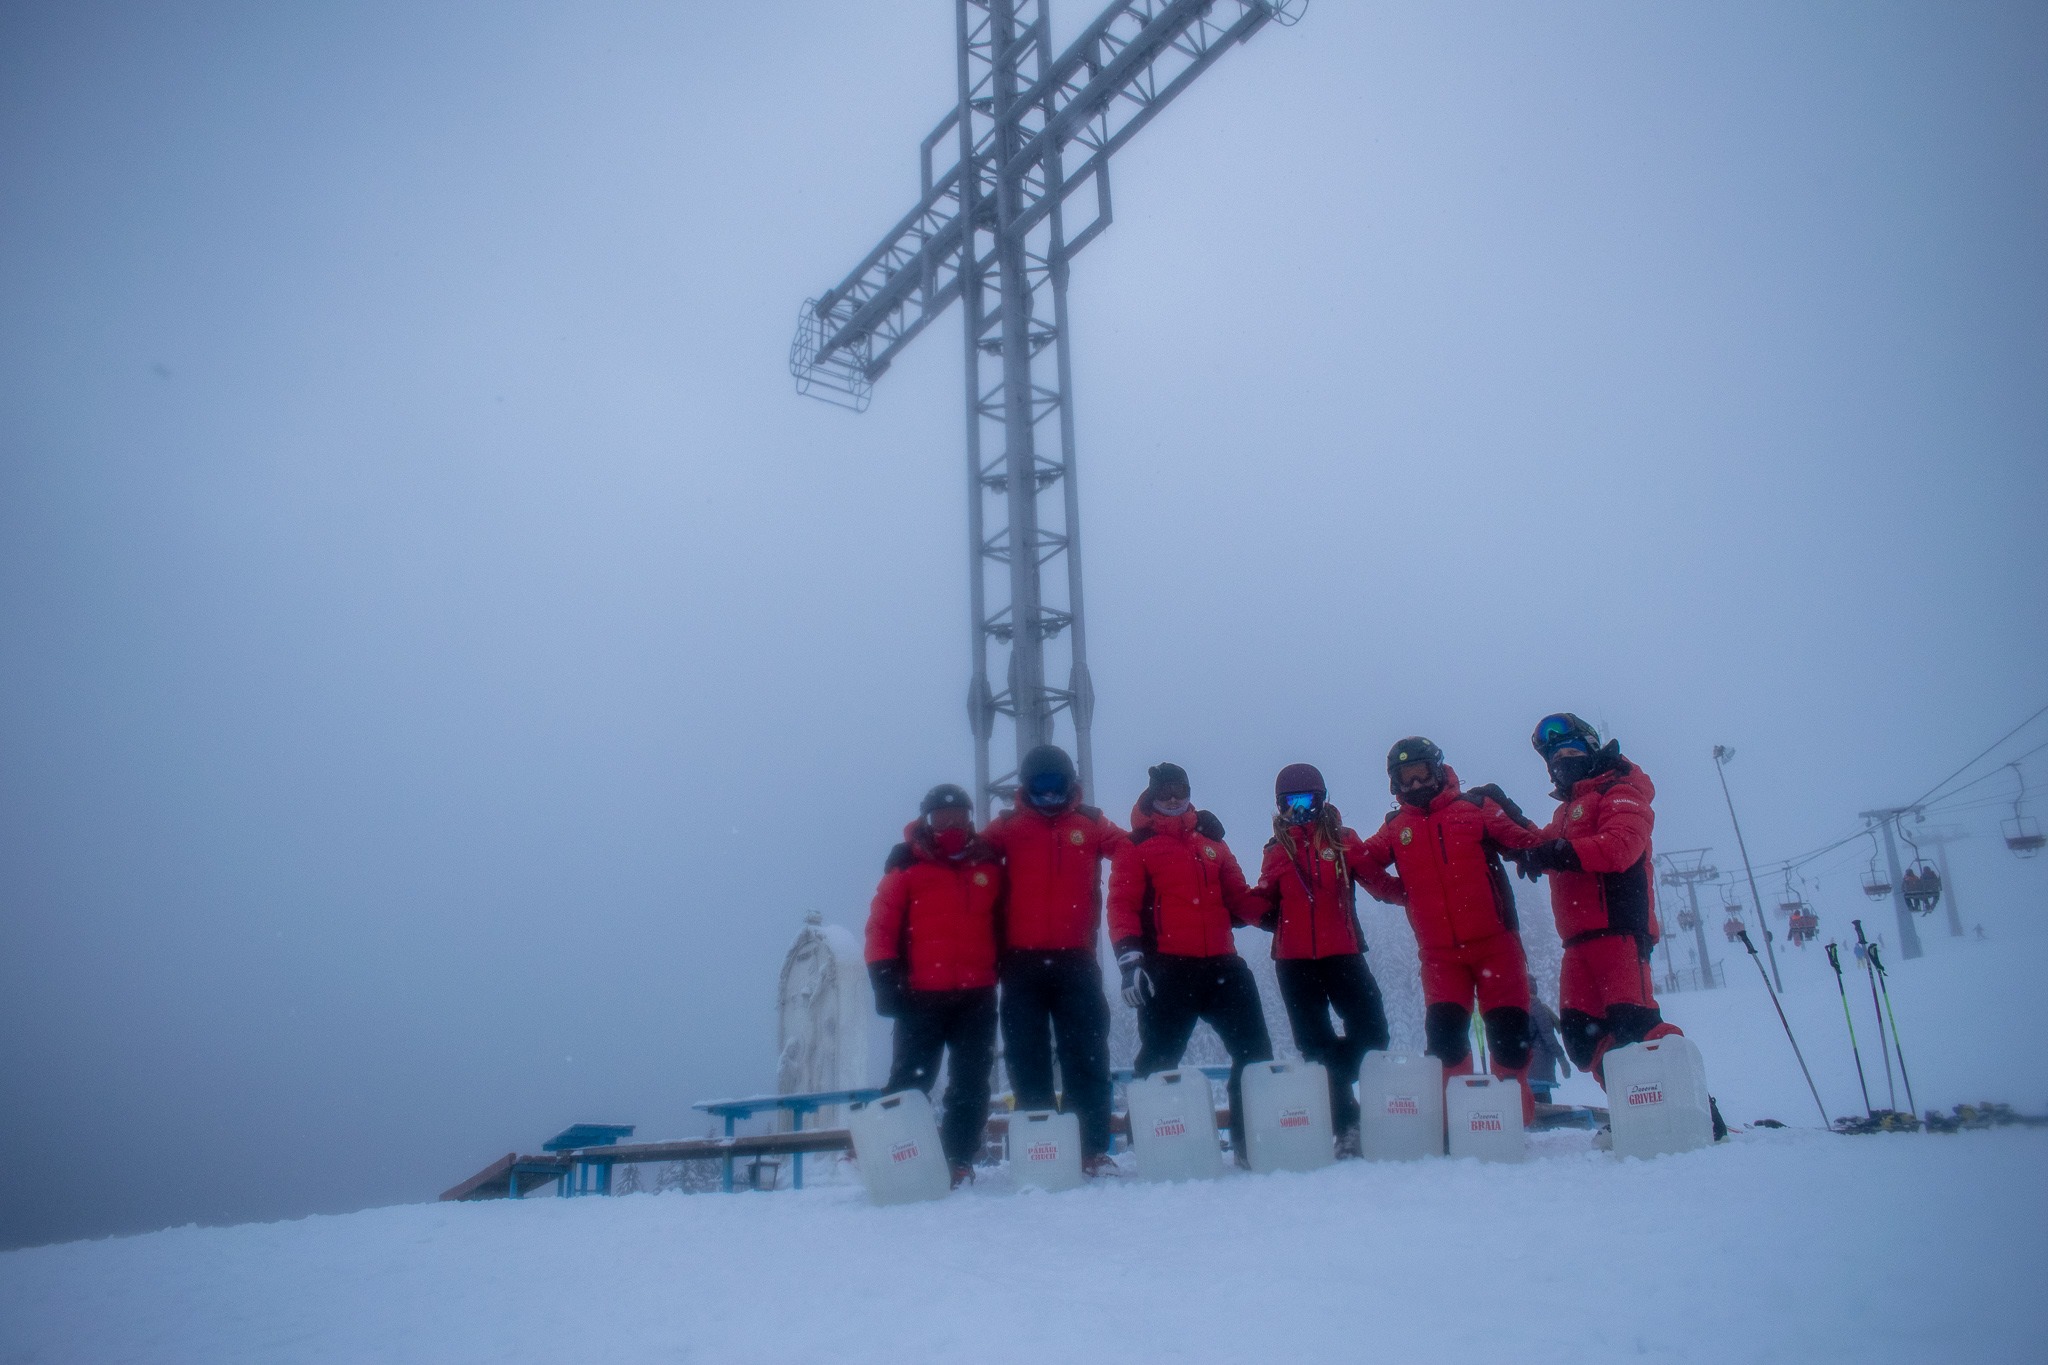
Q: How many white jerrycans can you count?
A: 7